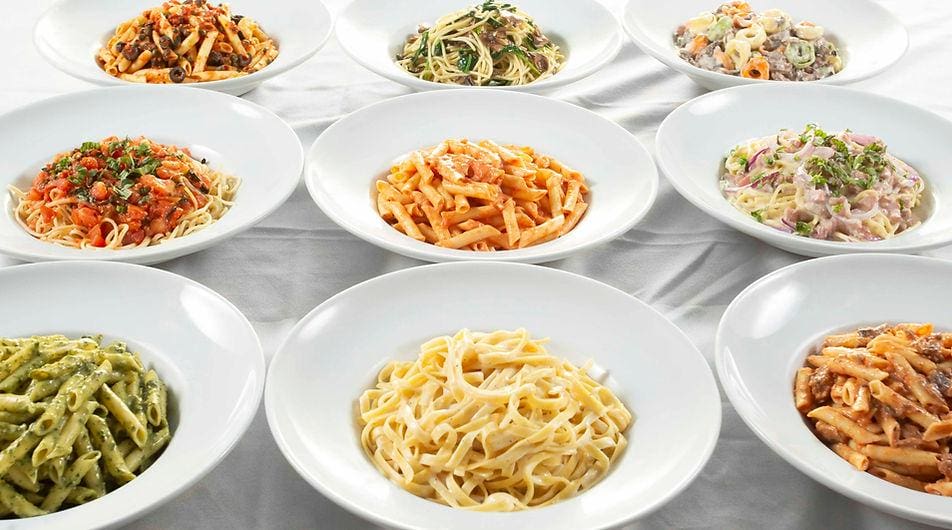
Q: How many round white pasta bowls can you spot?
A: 9